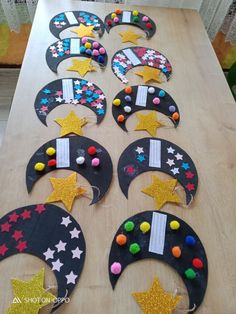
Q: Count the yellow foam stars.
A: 10